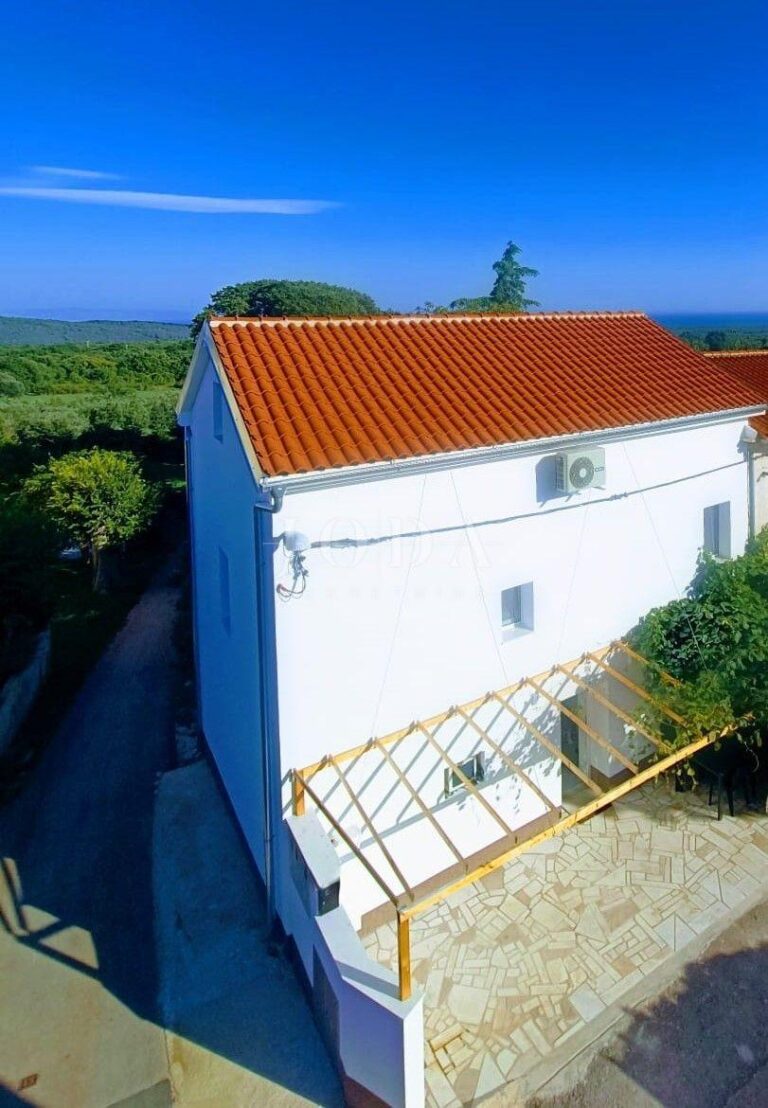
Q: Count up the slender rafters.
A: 10